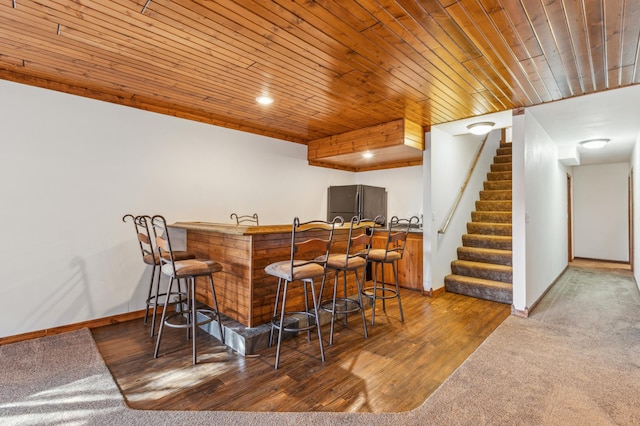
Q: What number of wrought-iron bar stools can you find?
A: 6